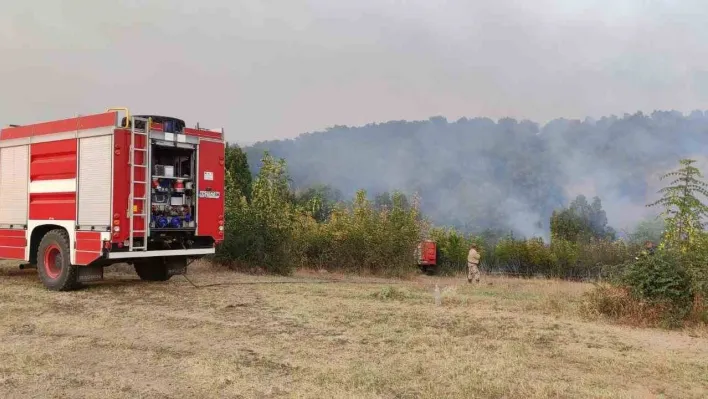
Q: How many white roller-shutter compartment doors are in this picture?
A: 2